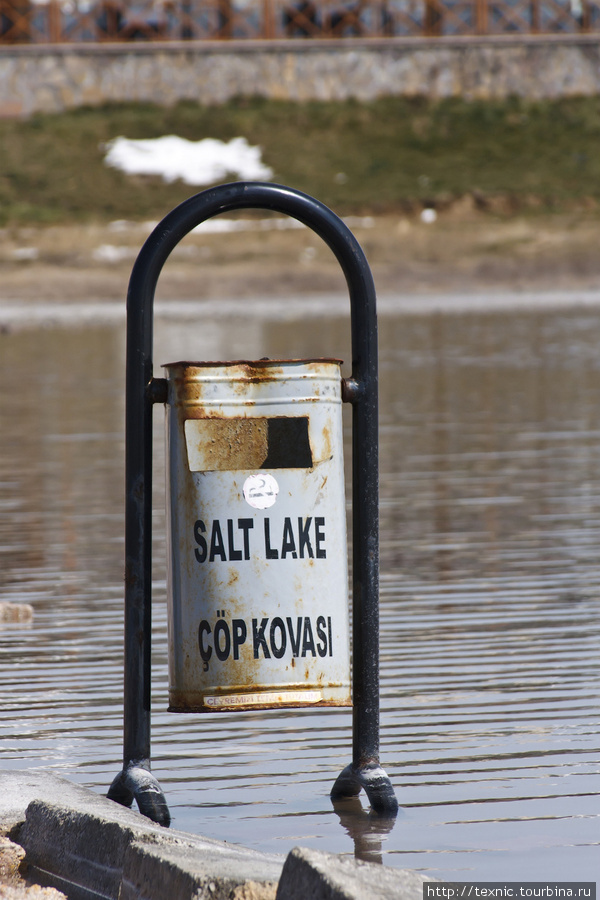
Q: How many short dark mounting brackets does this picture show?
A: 2